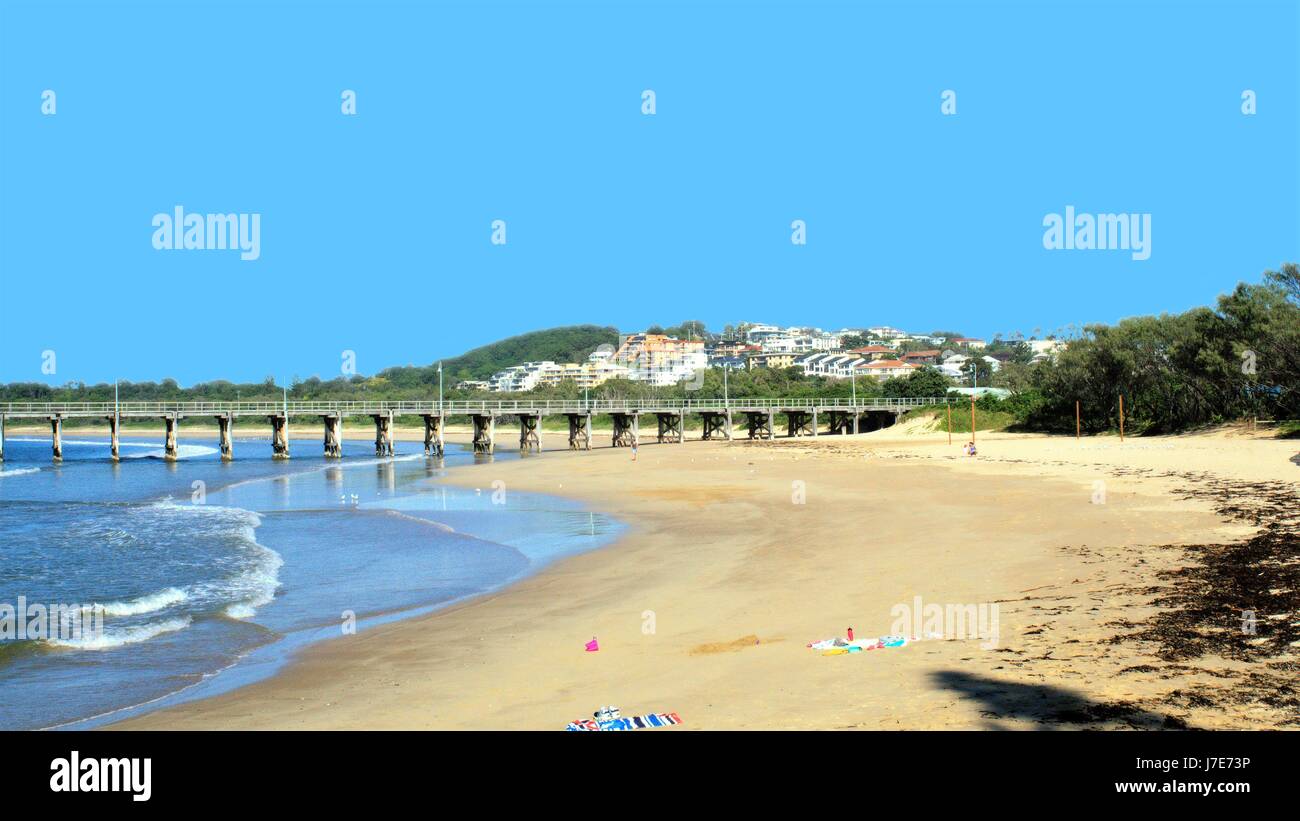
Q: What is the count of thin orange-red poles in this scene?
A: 4